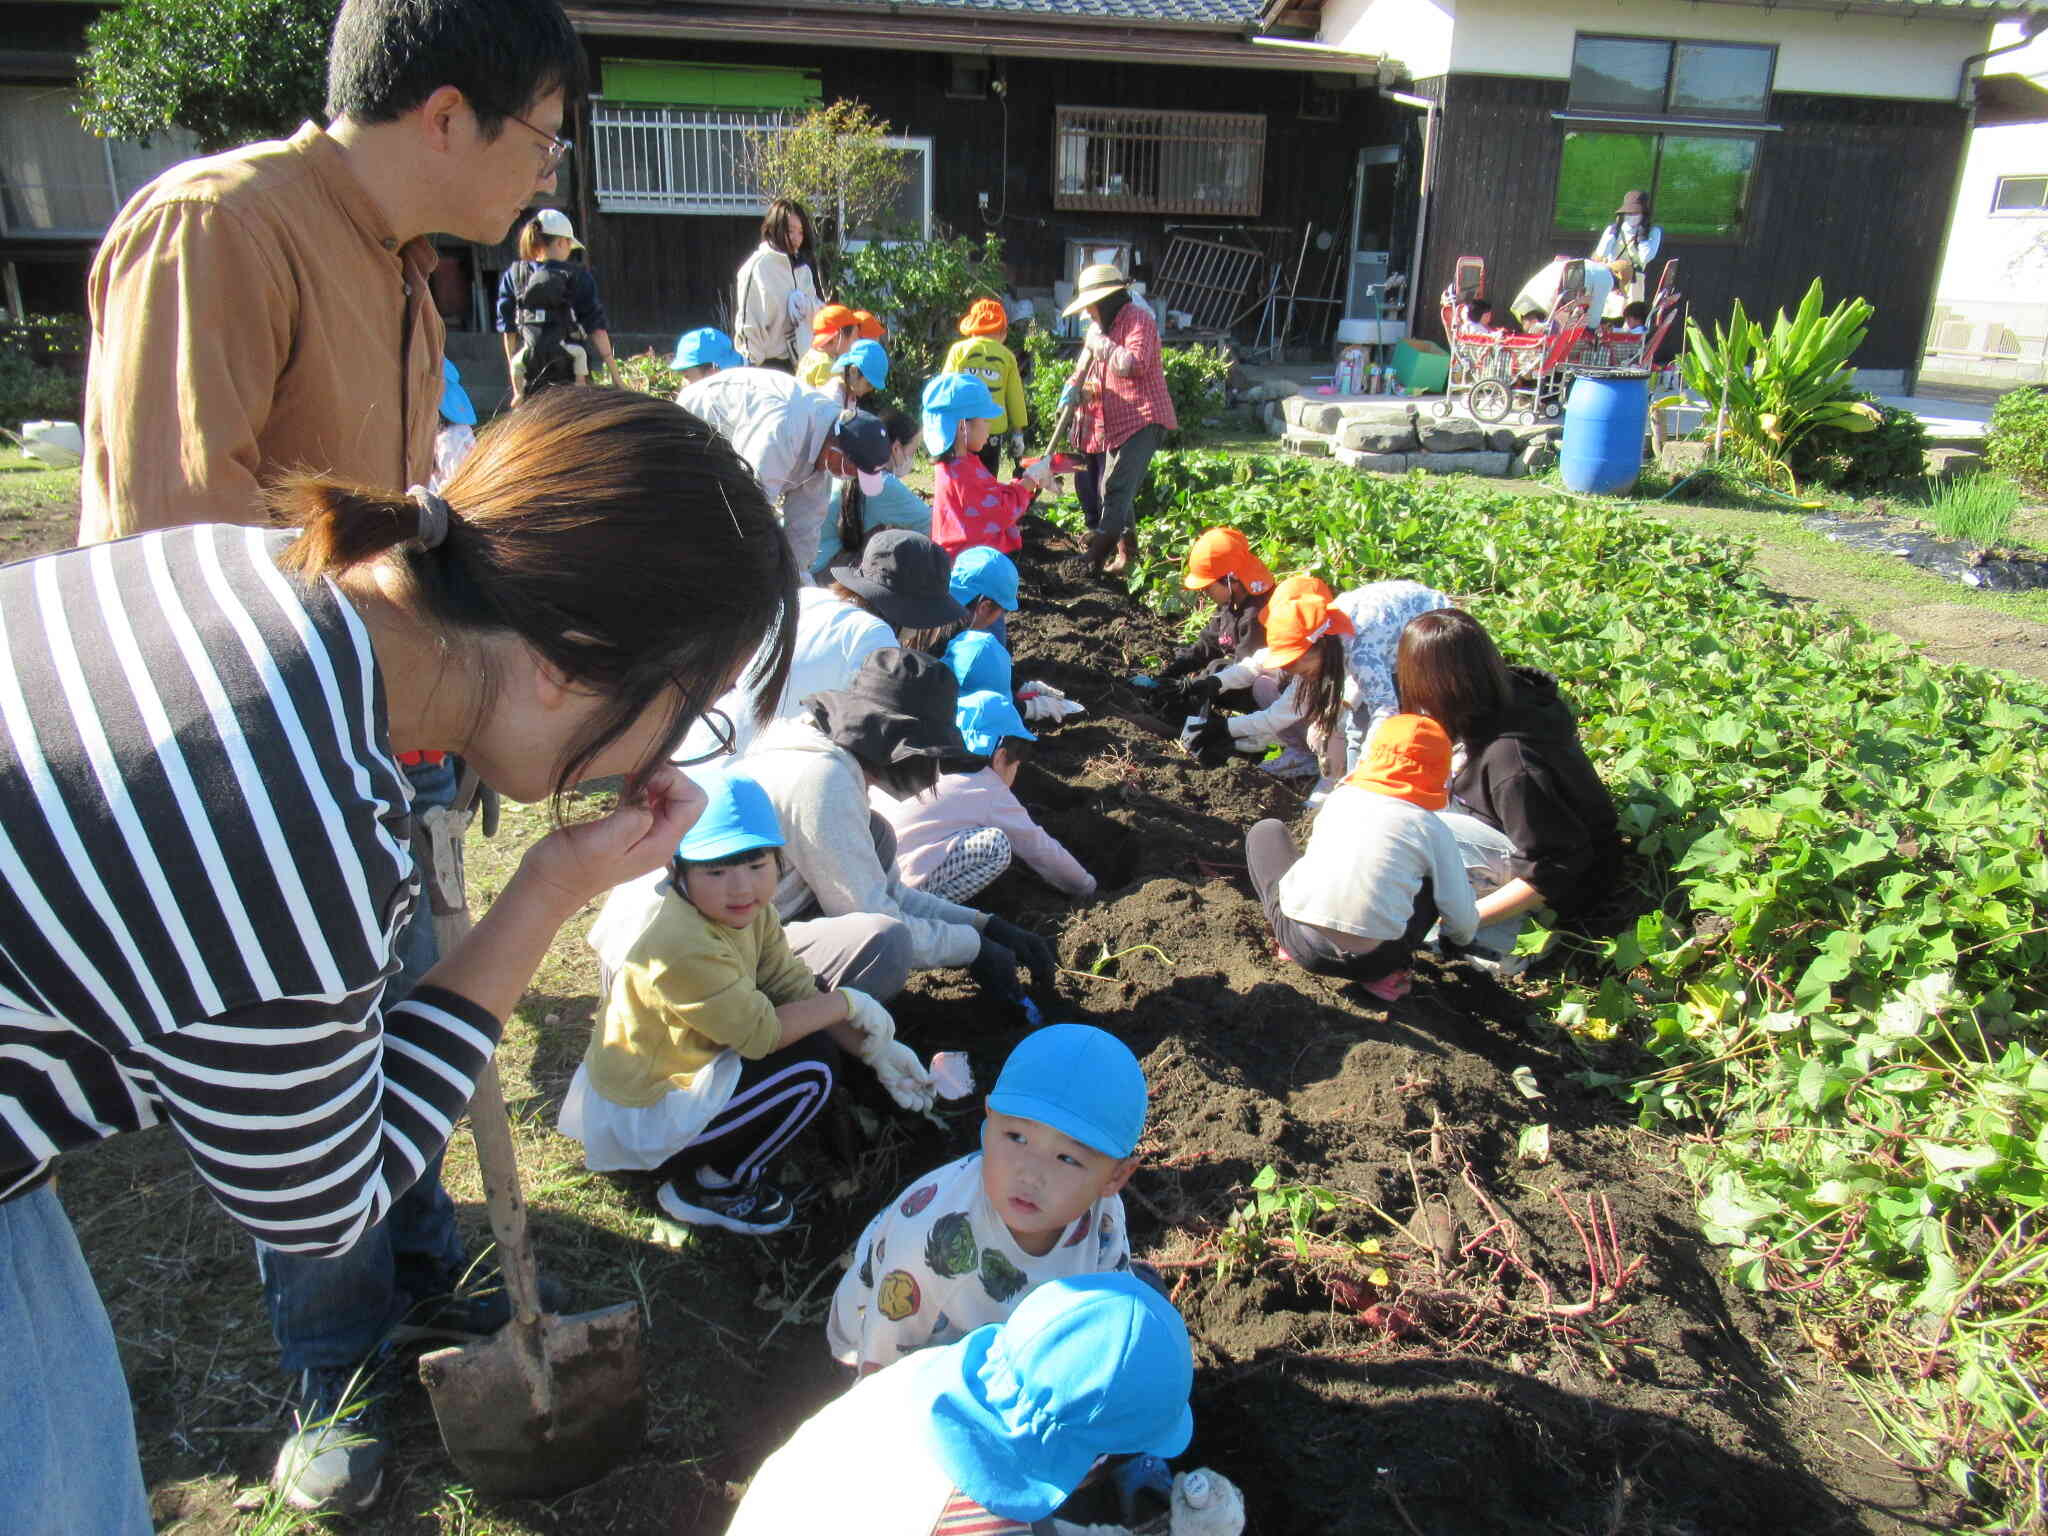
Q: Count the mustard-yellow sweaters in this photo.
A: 1